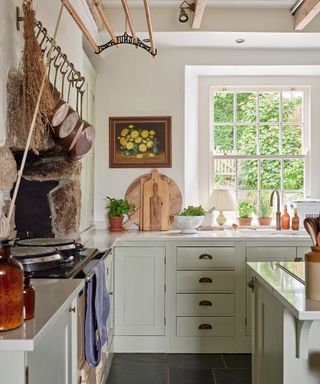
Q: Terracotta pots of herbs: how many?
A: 3